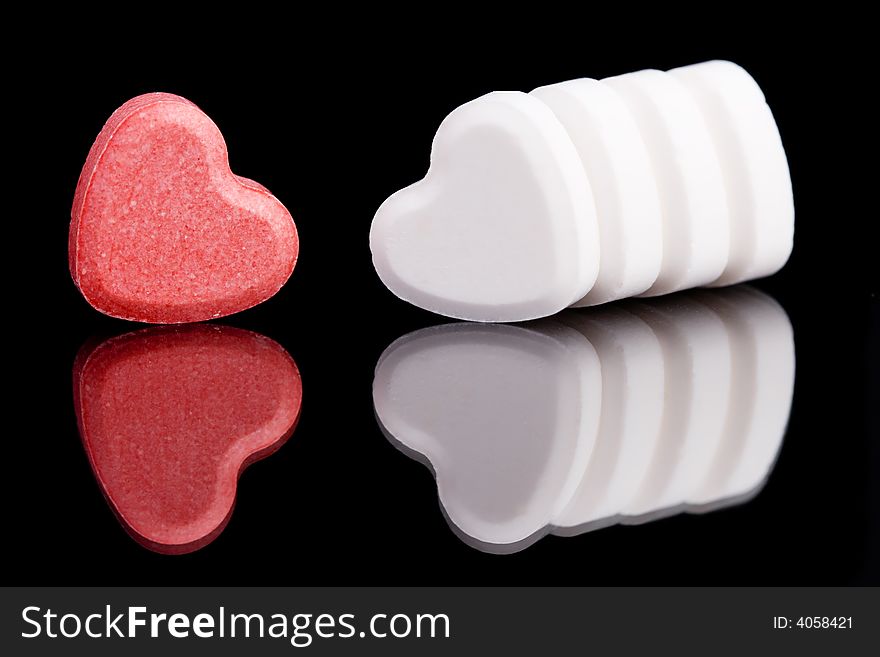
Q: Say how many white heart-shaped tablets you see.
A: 4